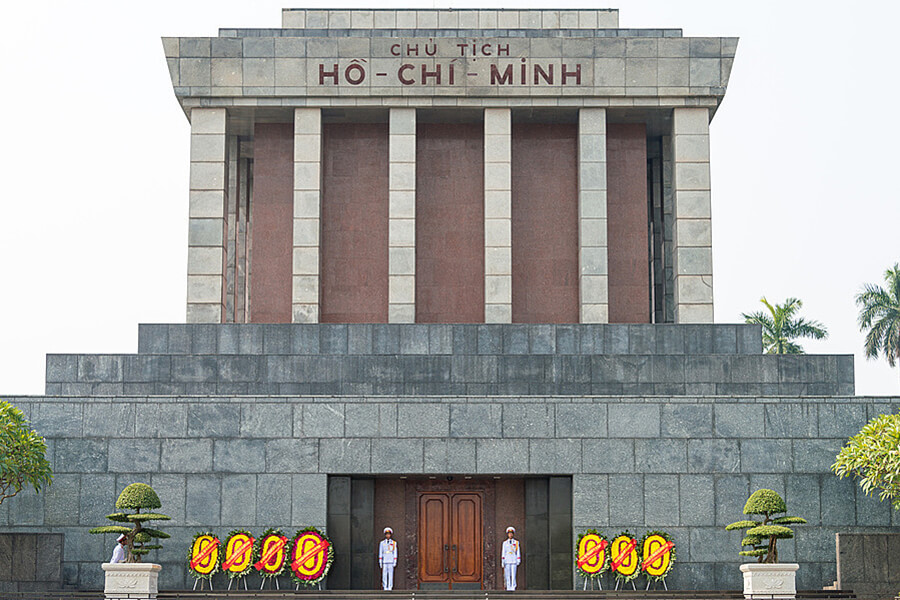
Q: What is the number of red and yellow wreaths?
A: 7